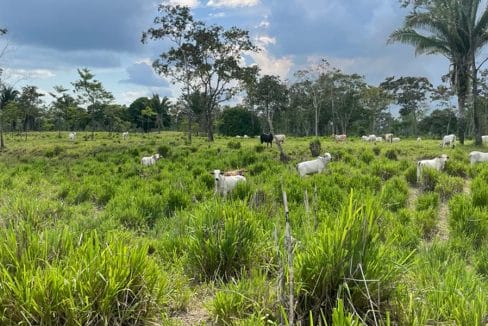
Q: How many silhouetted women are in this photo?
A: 0